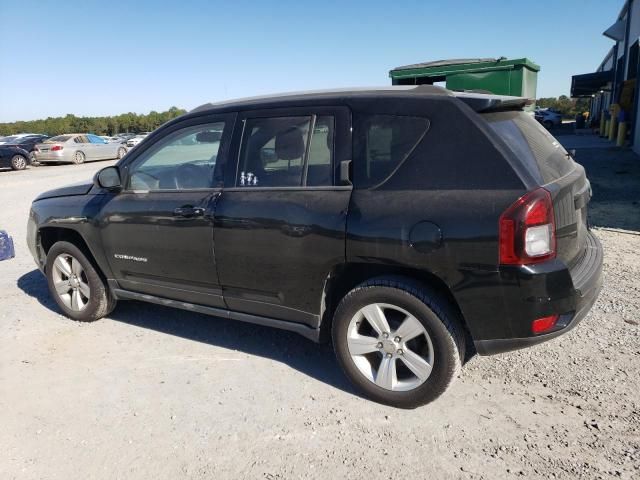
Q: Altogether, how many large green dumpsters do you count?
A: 1